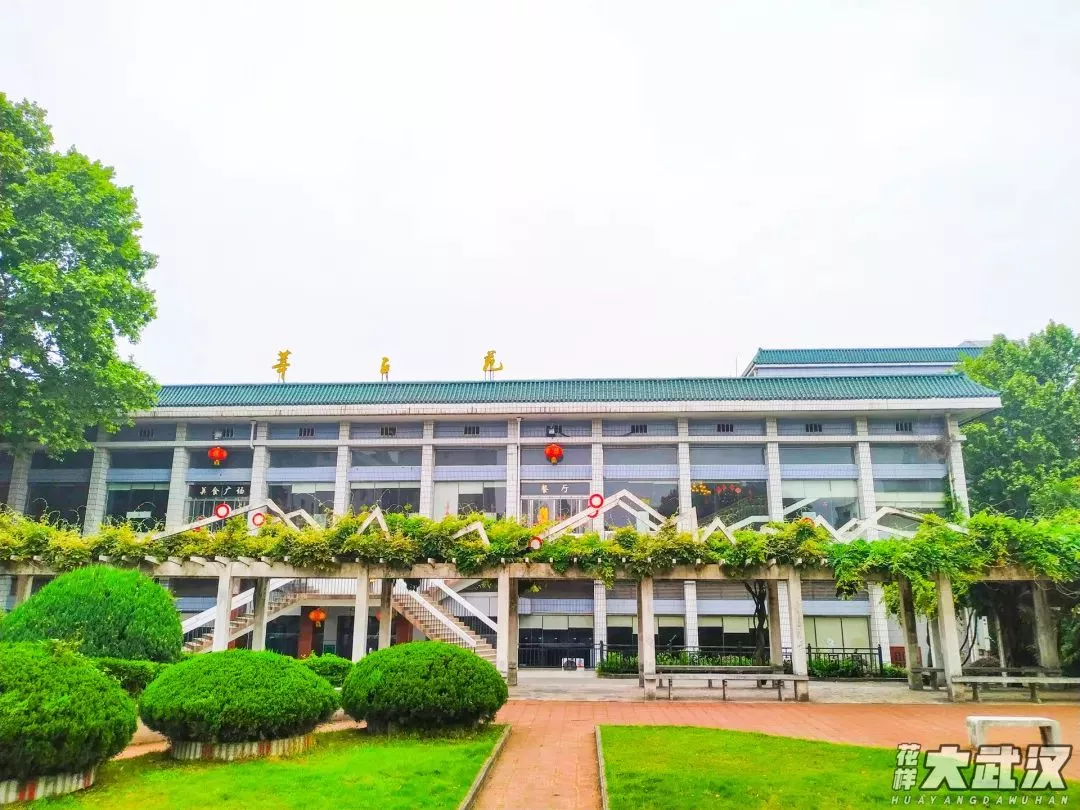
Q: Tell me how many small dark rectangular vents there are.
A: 10